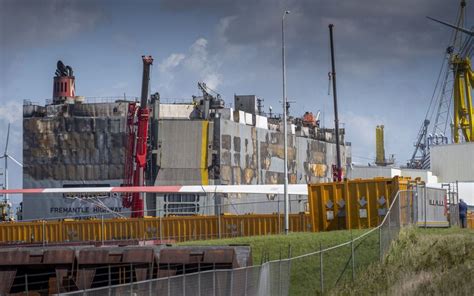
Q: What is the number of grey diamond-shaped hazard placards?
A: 4